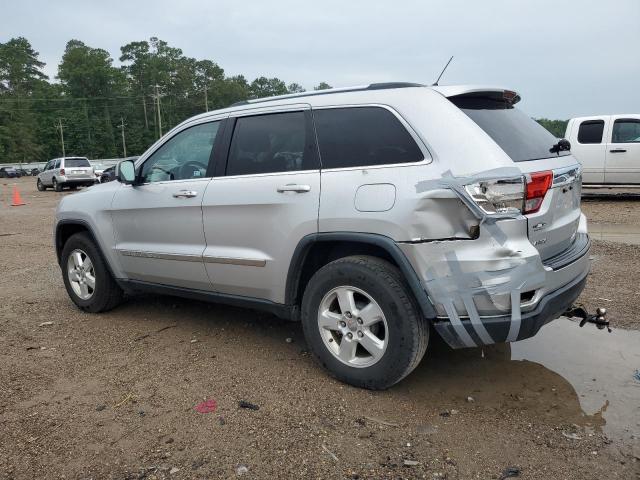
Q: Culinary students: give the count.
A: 0